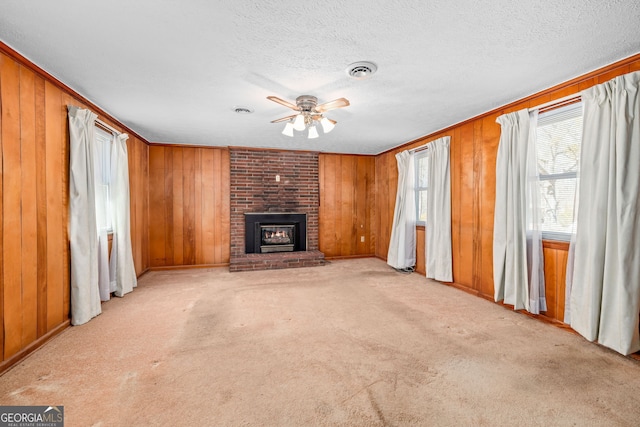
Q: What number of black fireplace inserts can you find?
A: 1